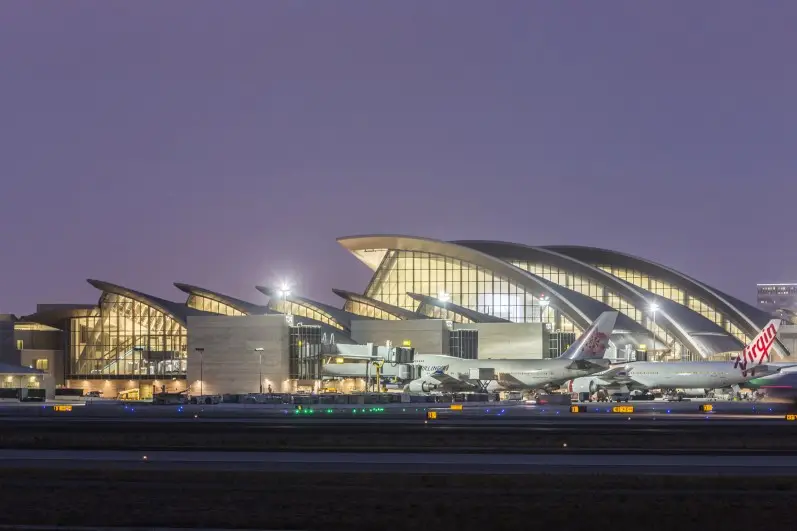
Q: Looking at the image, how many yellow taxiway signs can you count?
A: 7